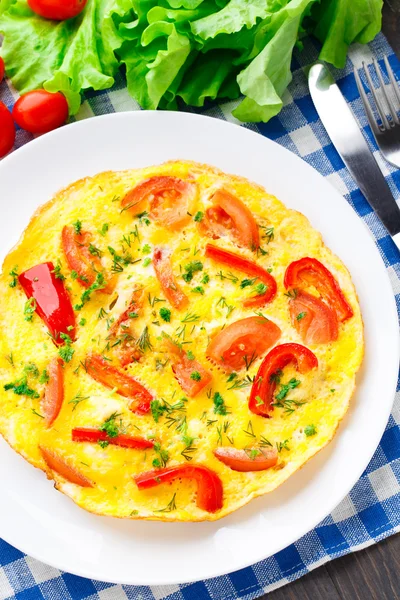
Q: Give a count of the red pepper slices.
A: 7